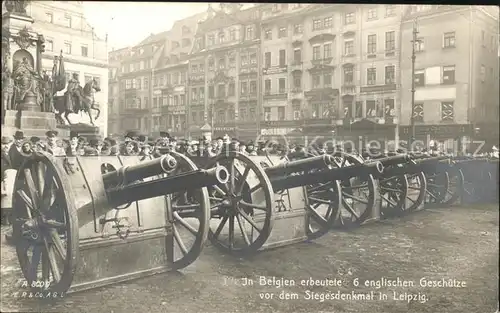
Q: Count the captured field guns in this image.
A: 6